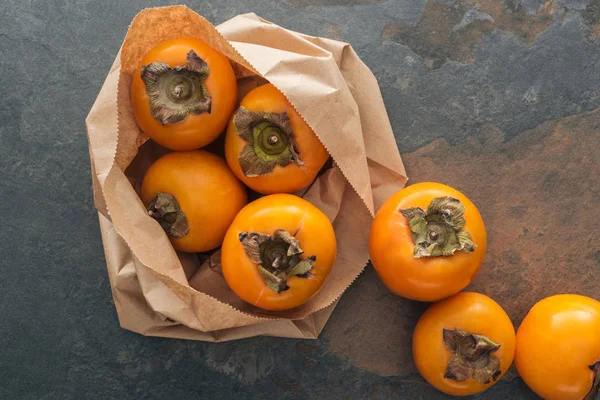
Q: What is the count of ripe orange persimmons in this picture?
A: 7